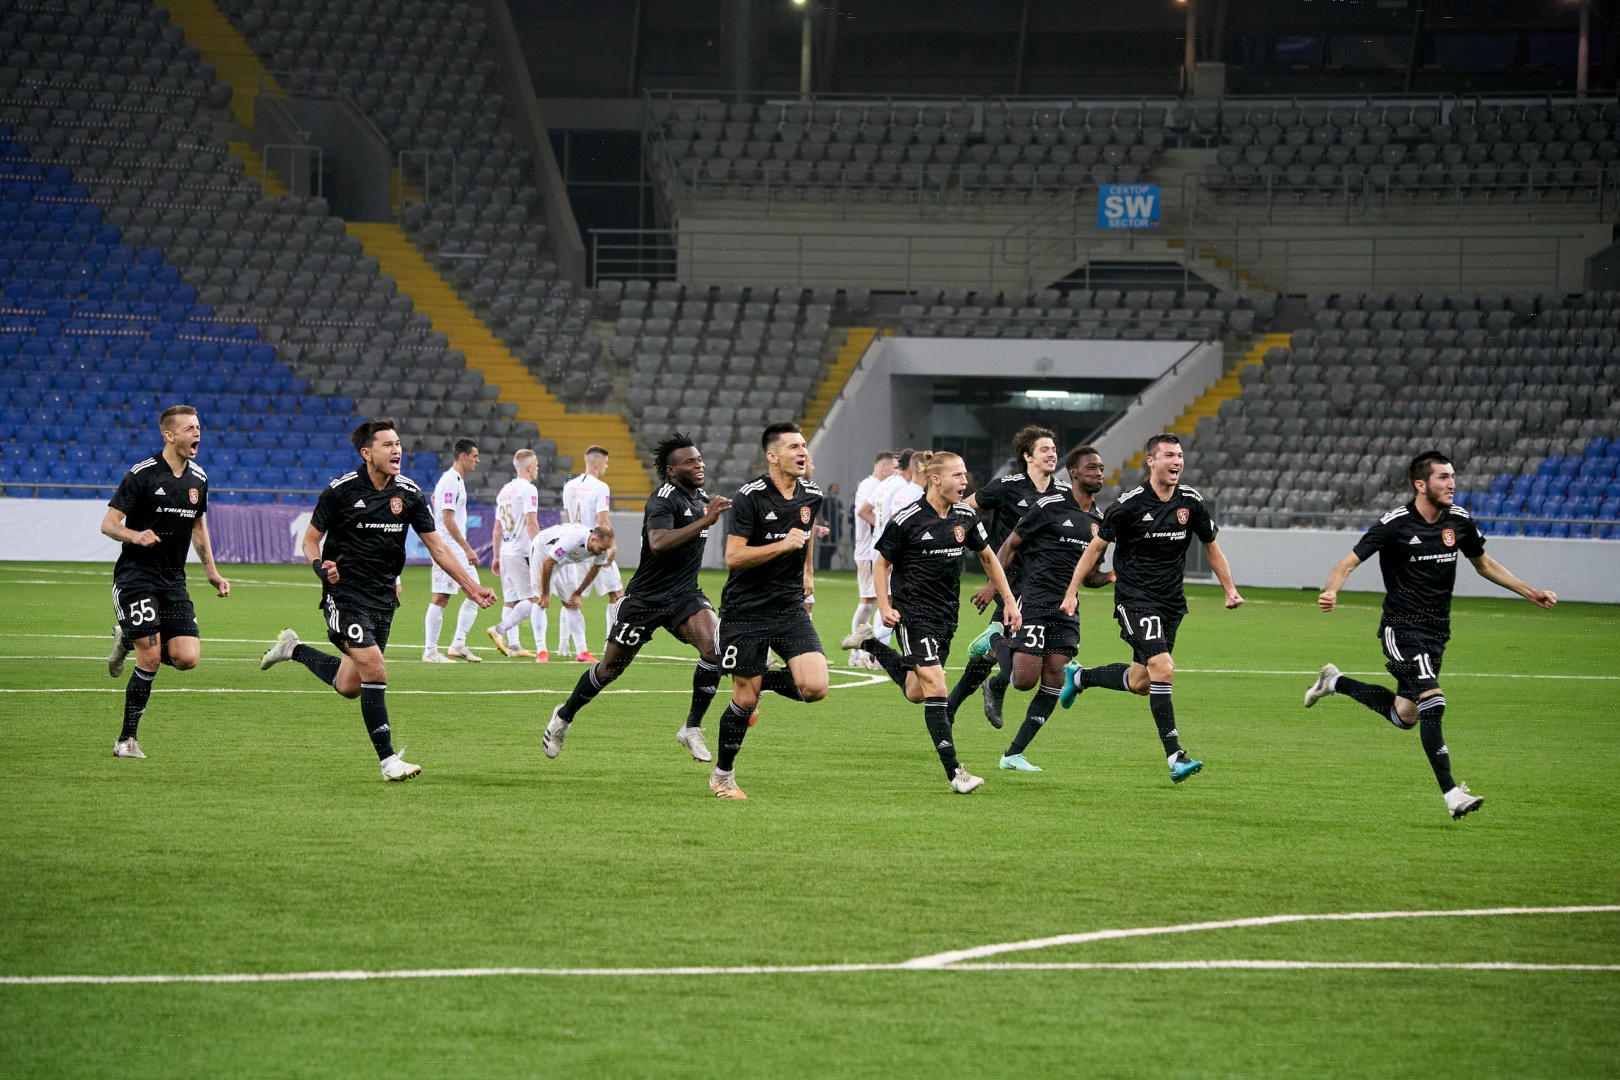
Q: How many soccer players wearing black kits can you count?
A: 9